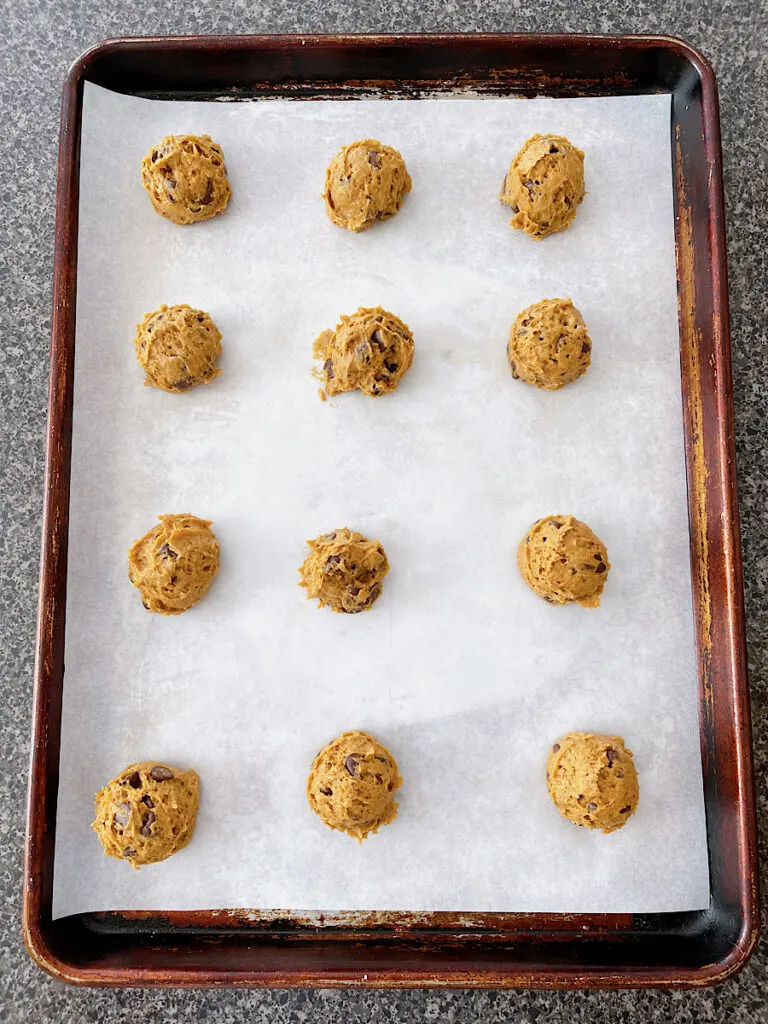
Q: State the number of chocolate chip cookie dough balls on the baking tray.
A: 12